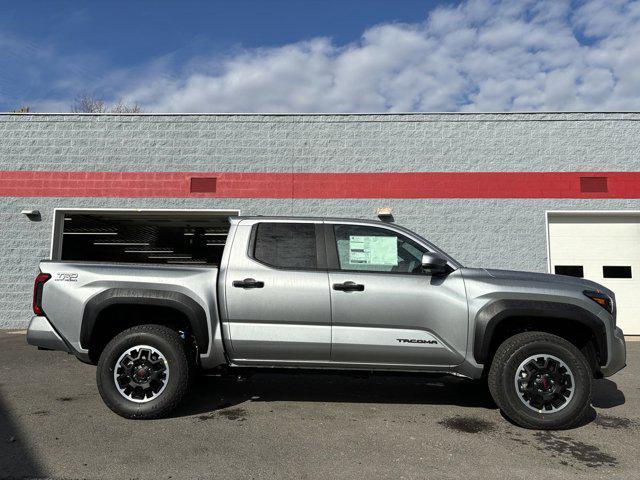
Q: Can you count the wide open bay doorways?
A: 1